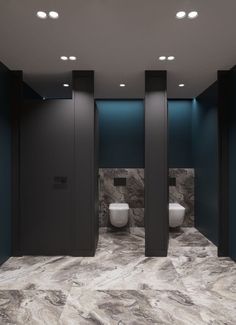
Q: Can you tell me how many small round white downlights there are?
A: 11